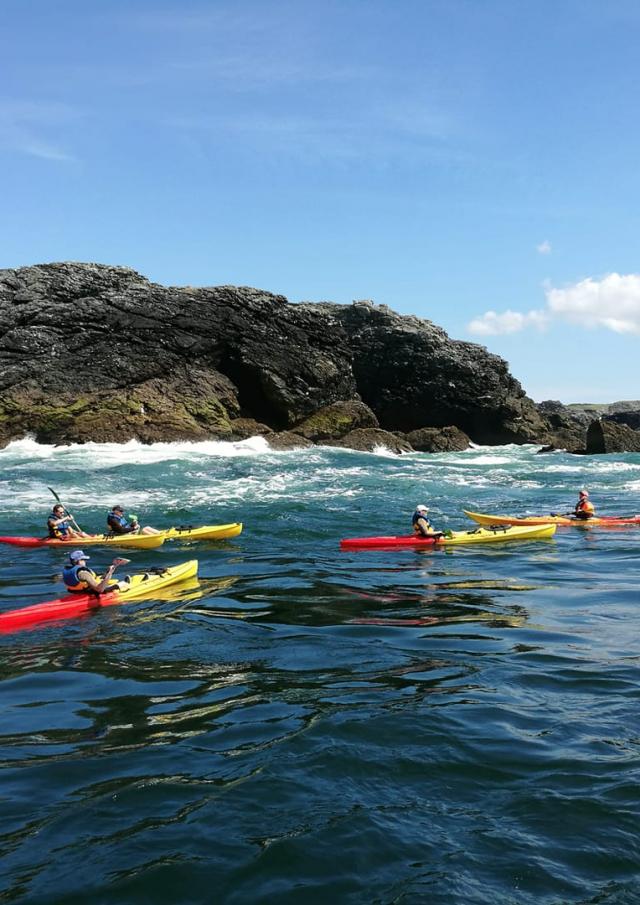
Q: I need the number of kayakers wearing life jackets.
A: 5